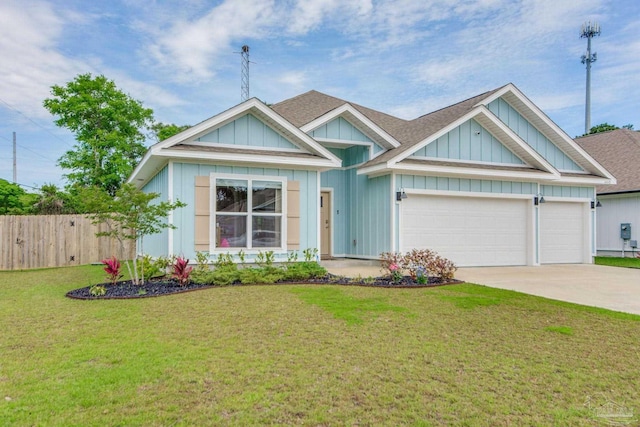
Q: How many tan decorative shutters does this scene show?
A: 2